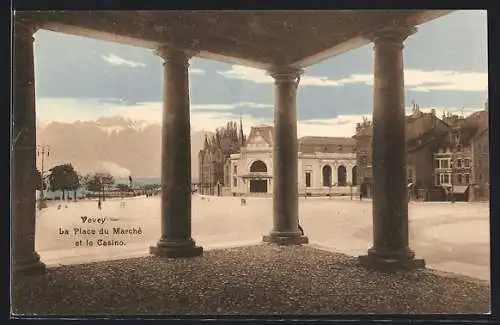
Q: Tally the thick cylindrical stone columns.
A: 4